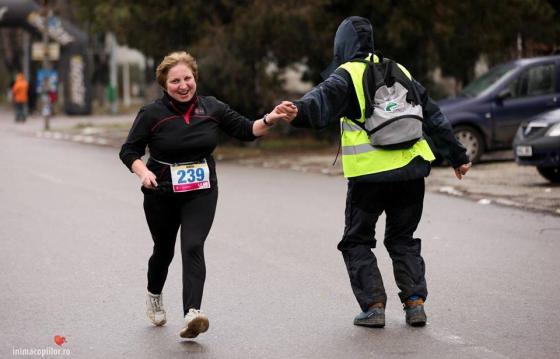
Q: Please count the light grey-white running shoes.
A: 2